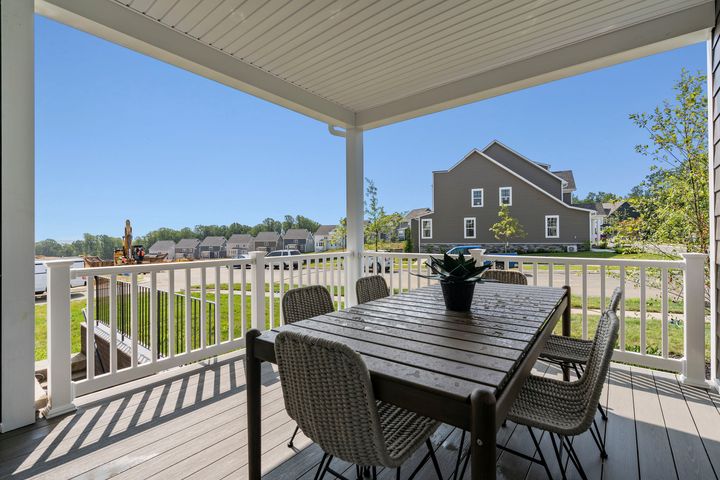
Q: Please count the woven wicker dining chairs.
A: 6